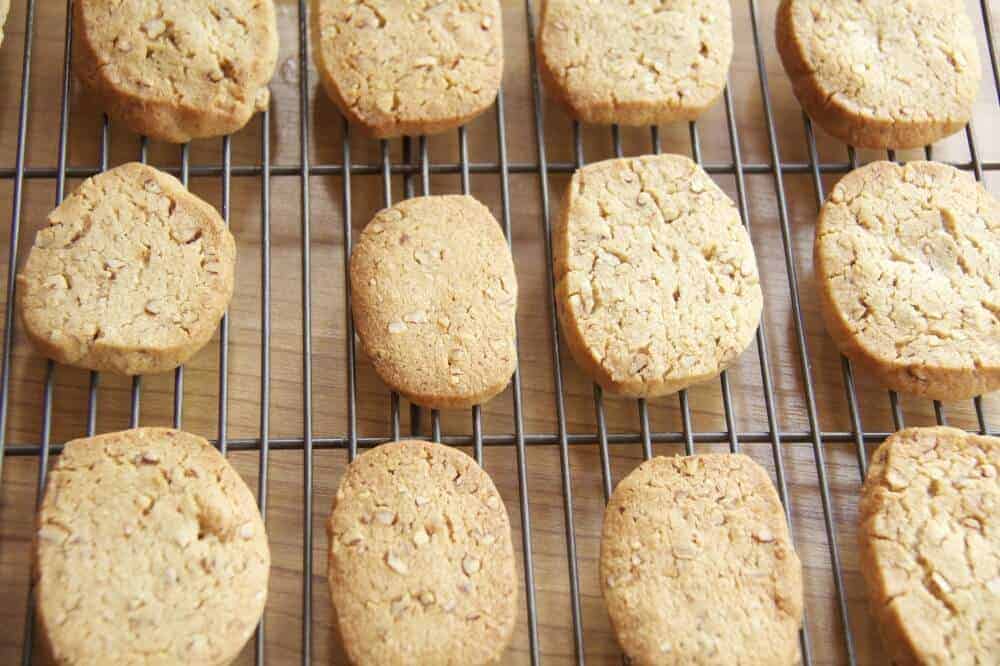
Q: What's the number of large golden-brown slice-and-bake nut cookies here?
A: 12